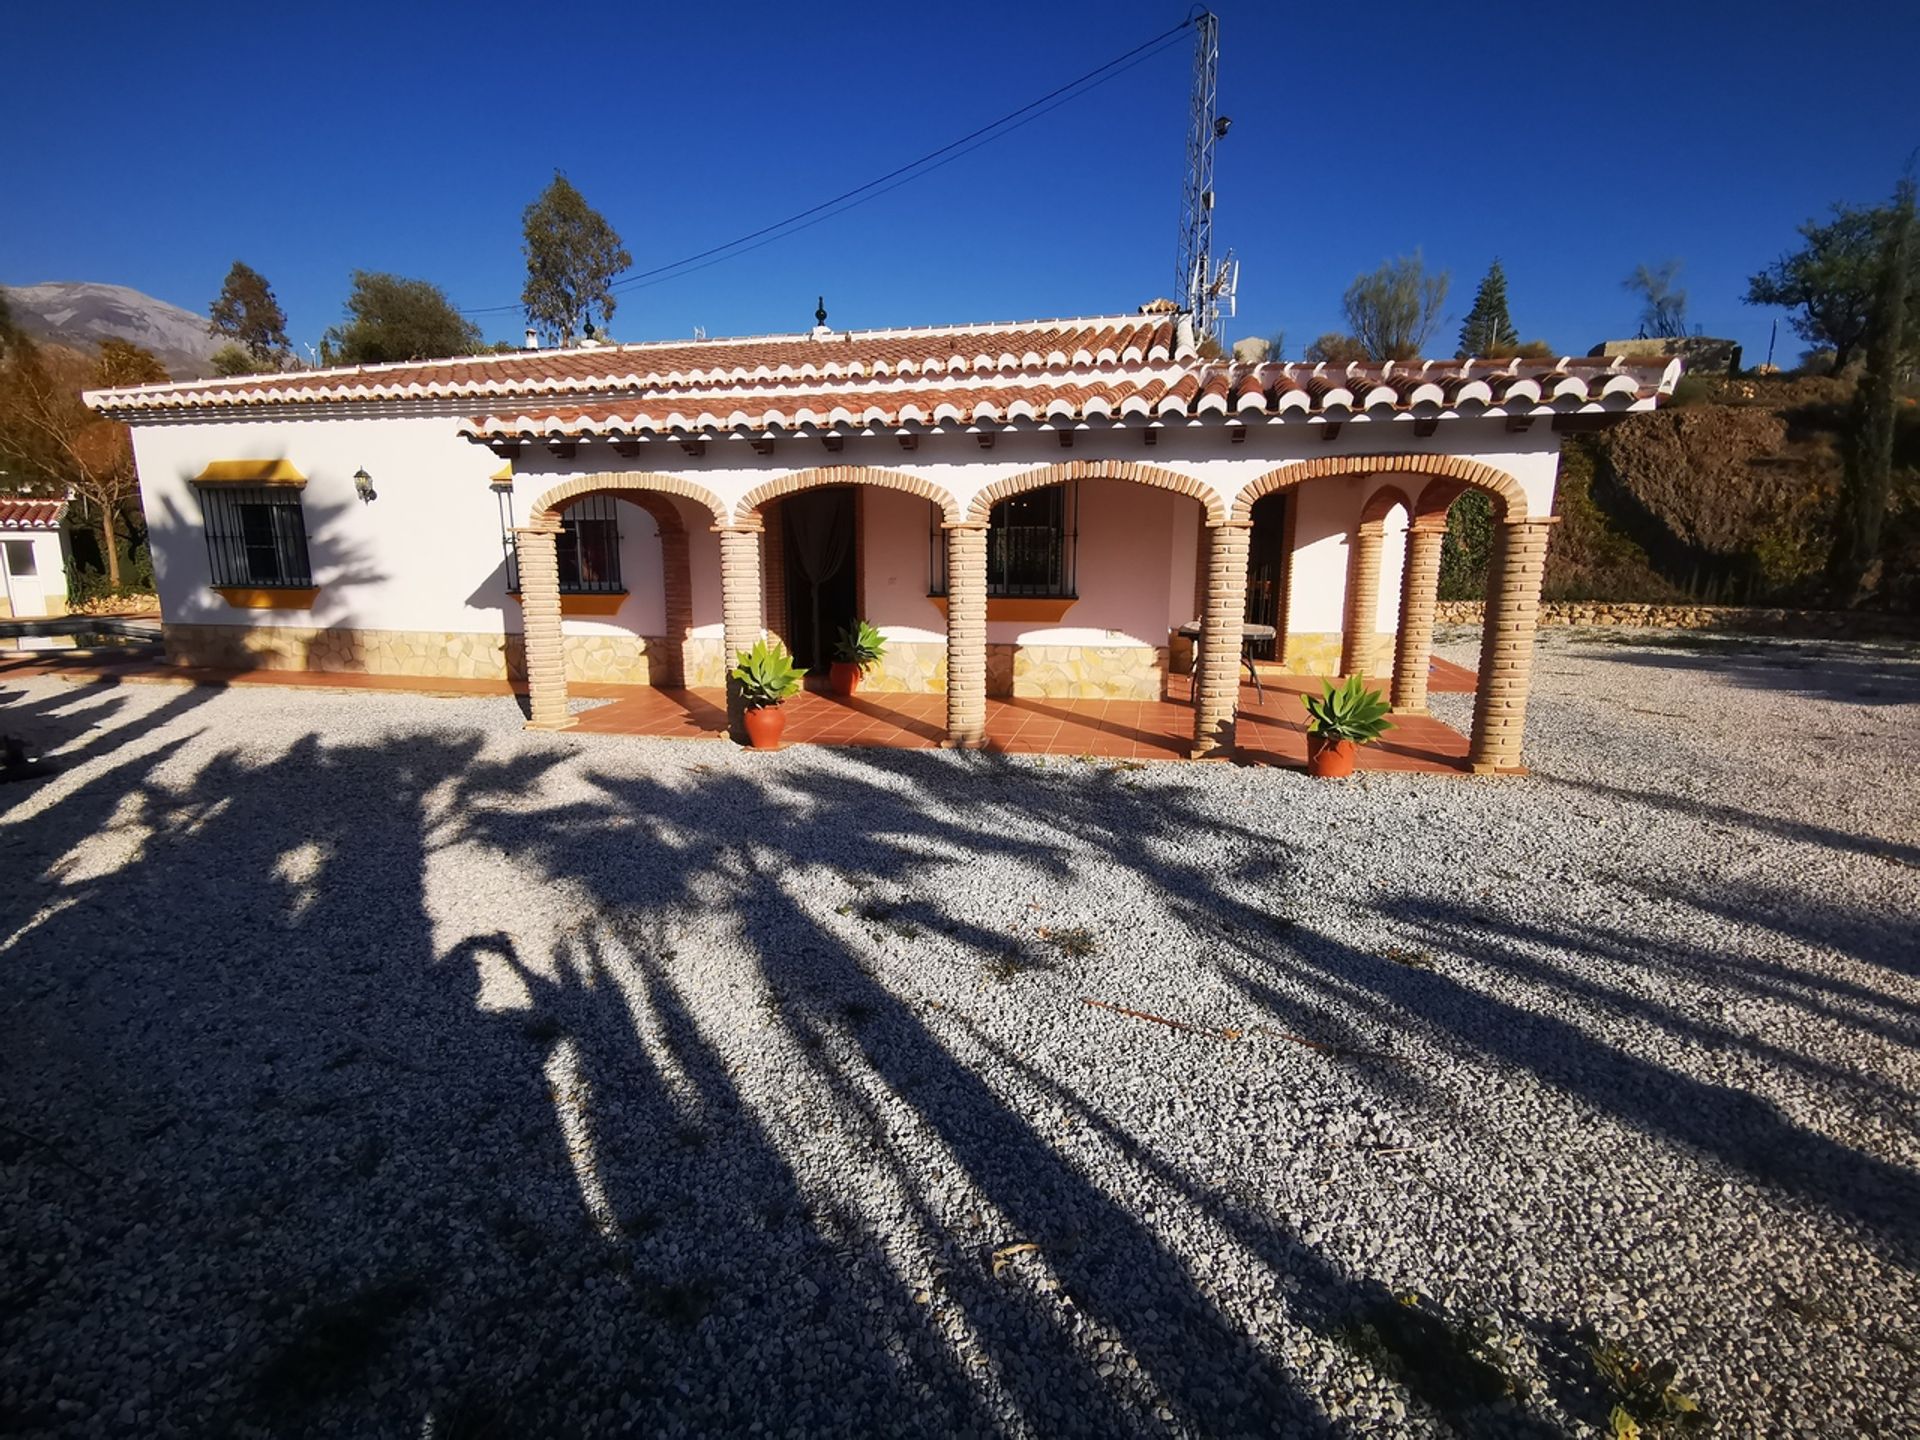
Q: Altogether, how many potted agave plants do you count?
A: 3